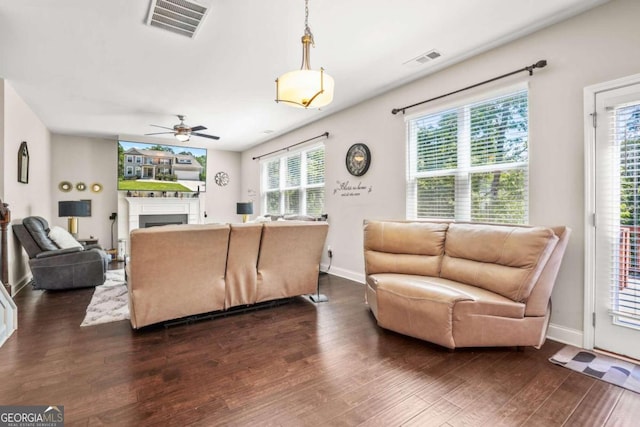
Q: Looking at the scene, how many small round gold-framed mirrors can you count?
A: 3